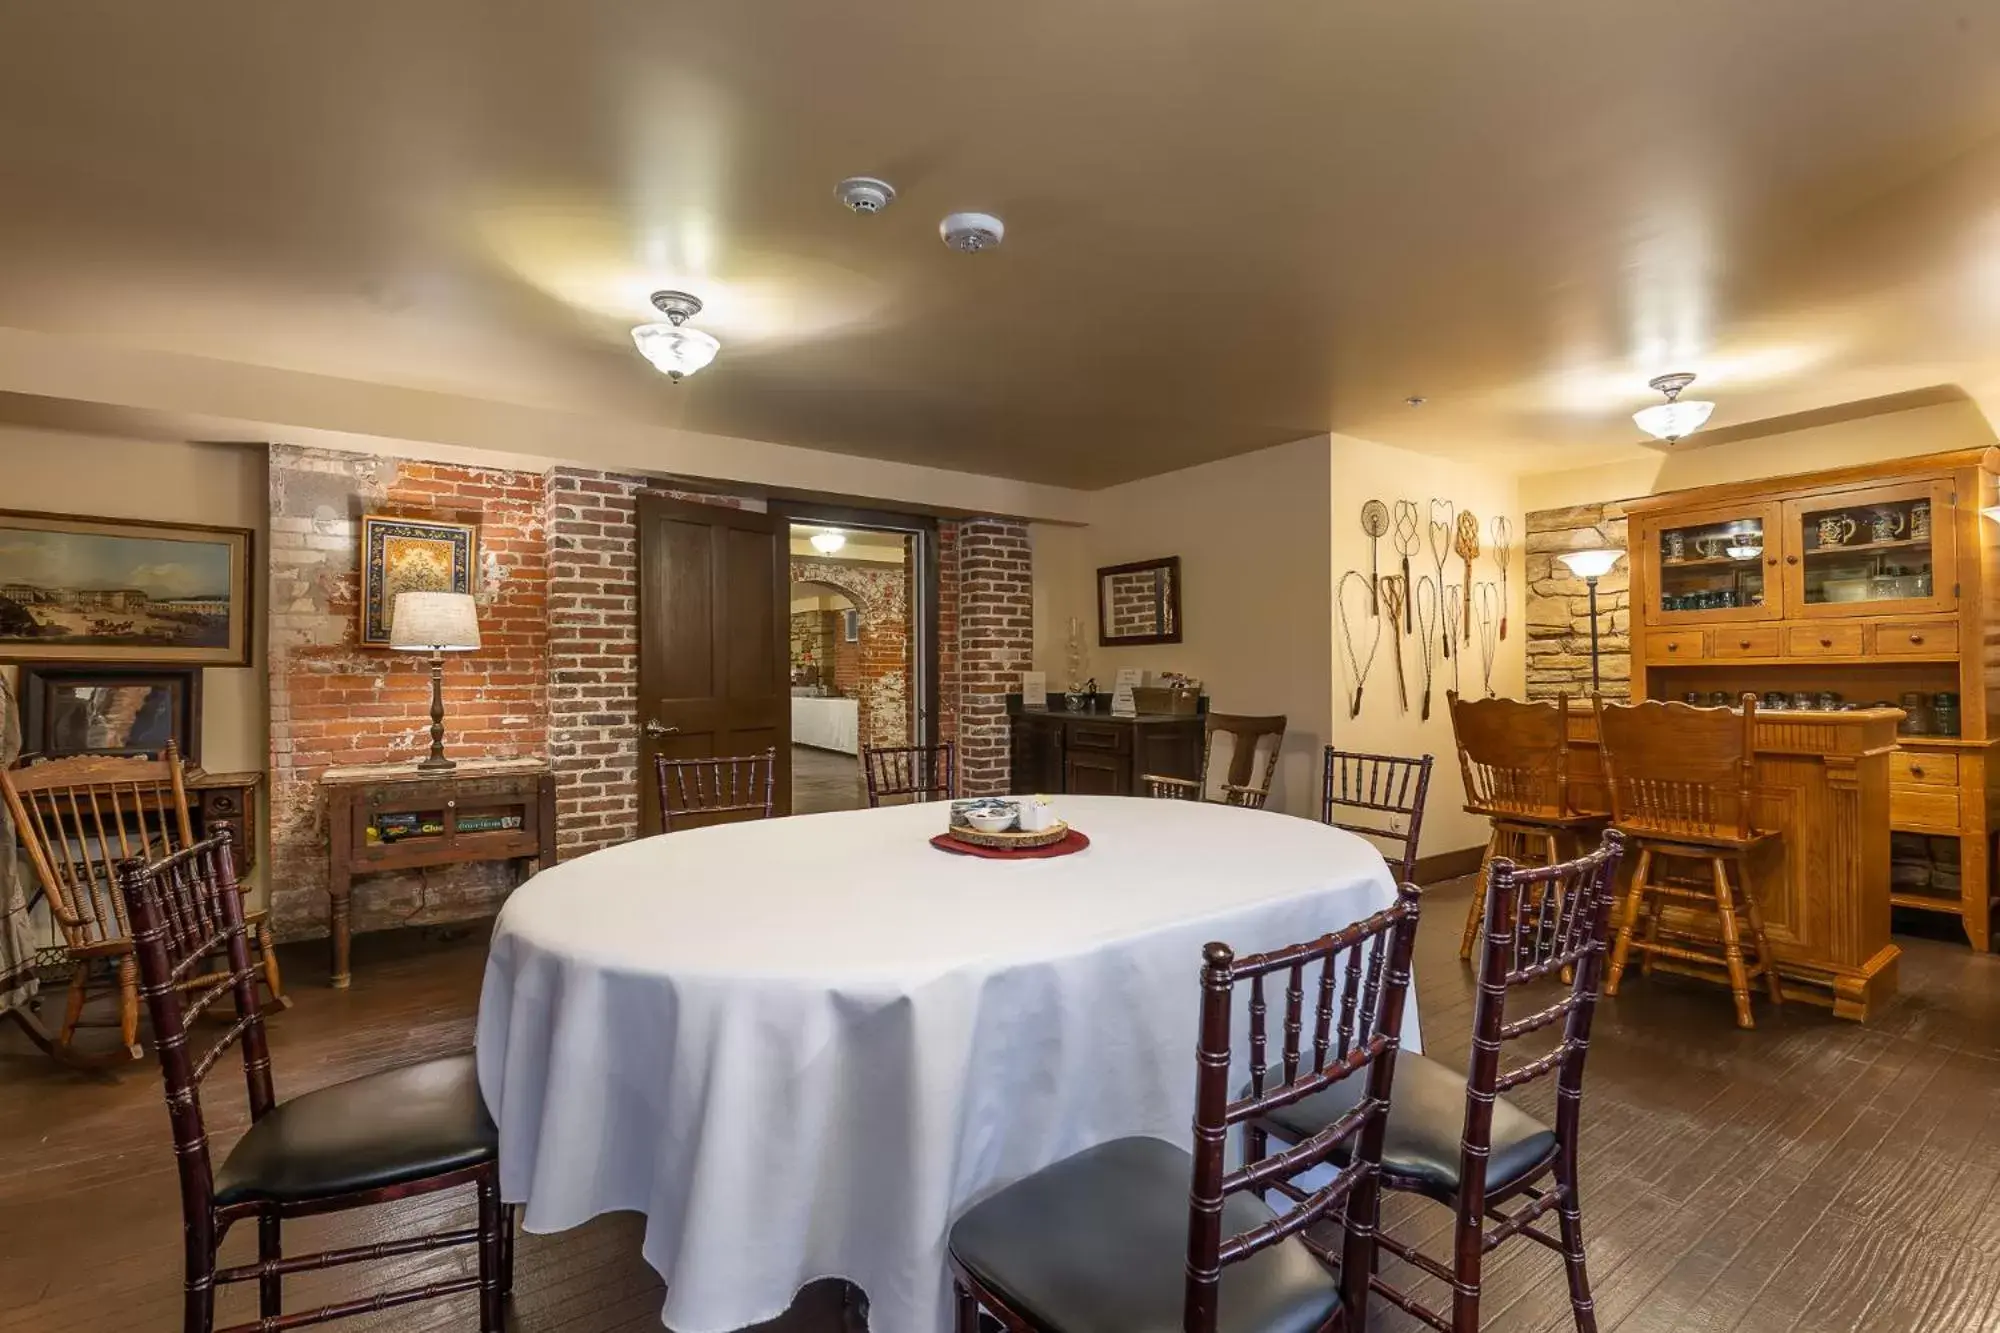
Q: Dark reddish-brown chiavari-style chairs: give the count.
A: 6